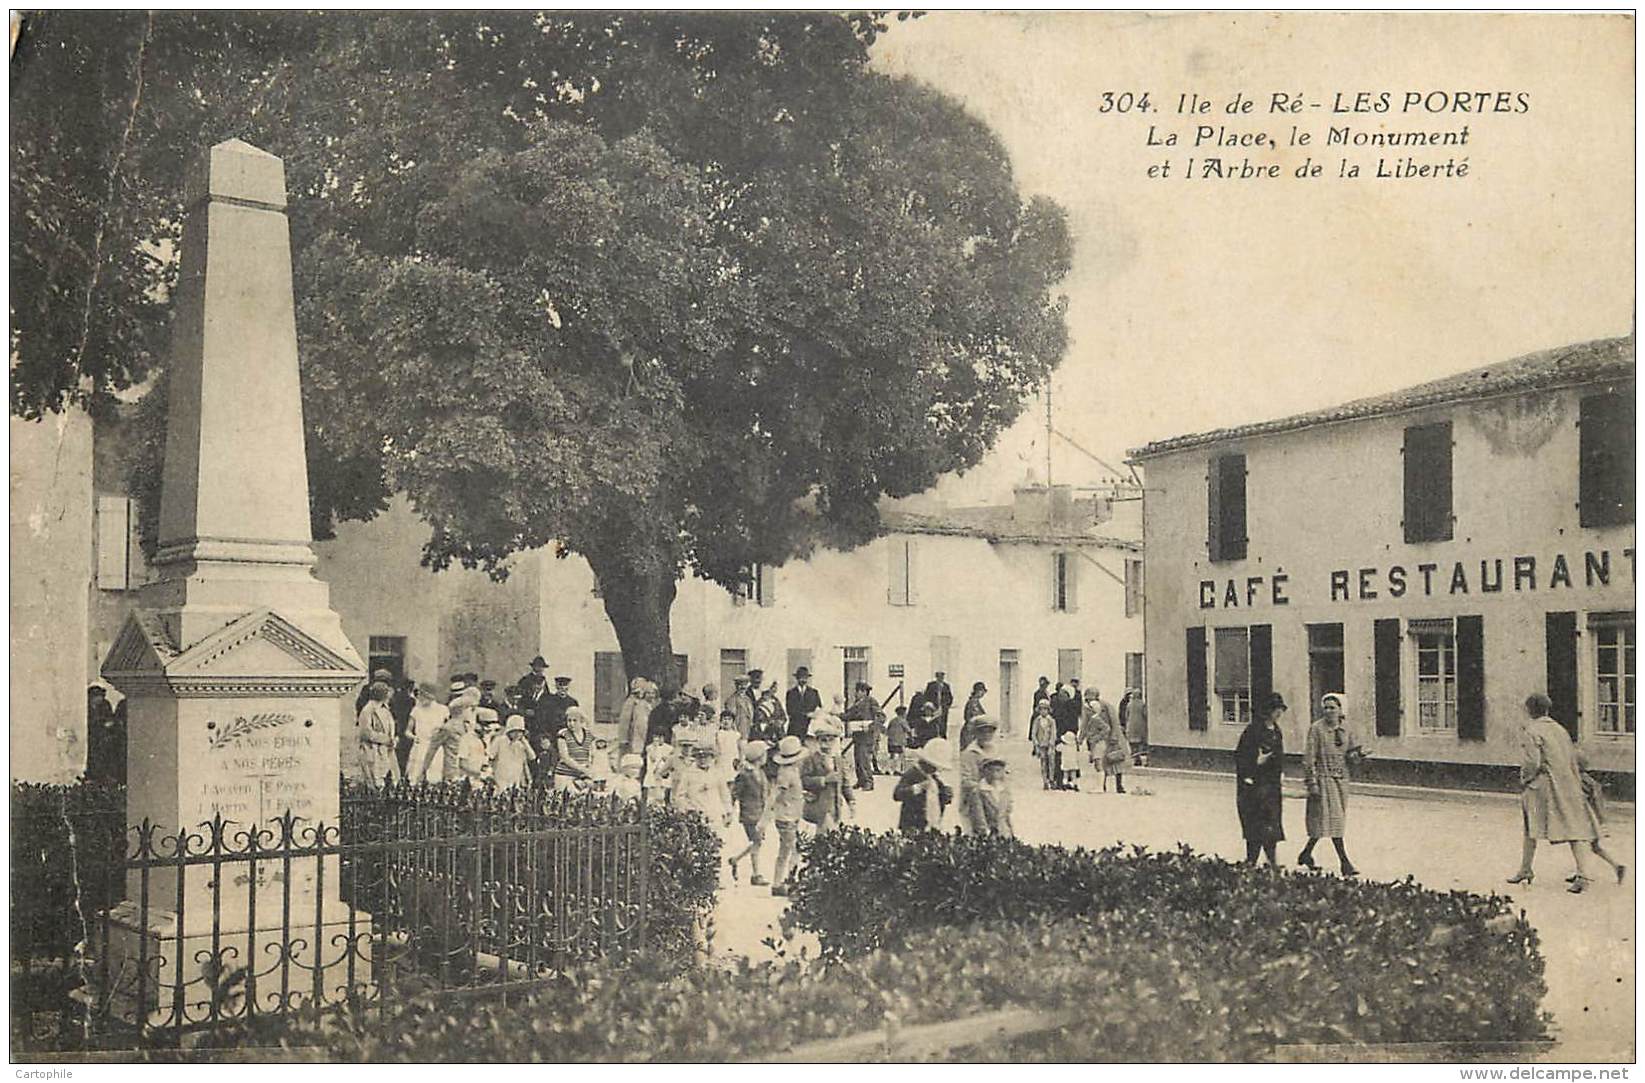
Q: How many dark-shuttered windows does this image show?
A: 6